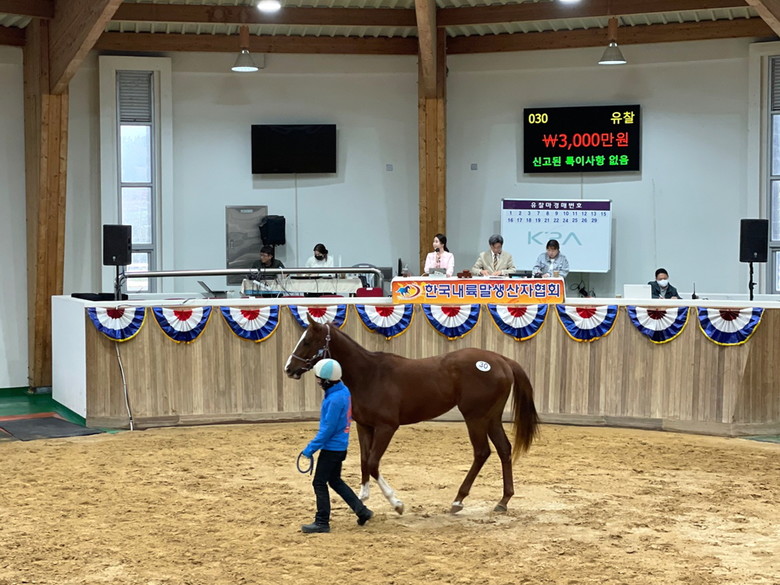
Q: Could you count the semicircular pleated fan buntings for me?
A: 10